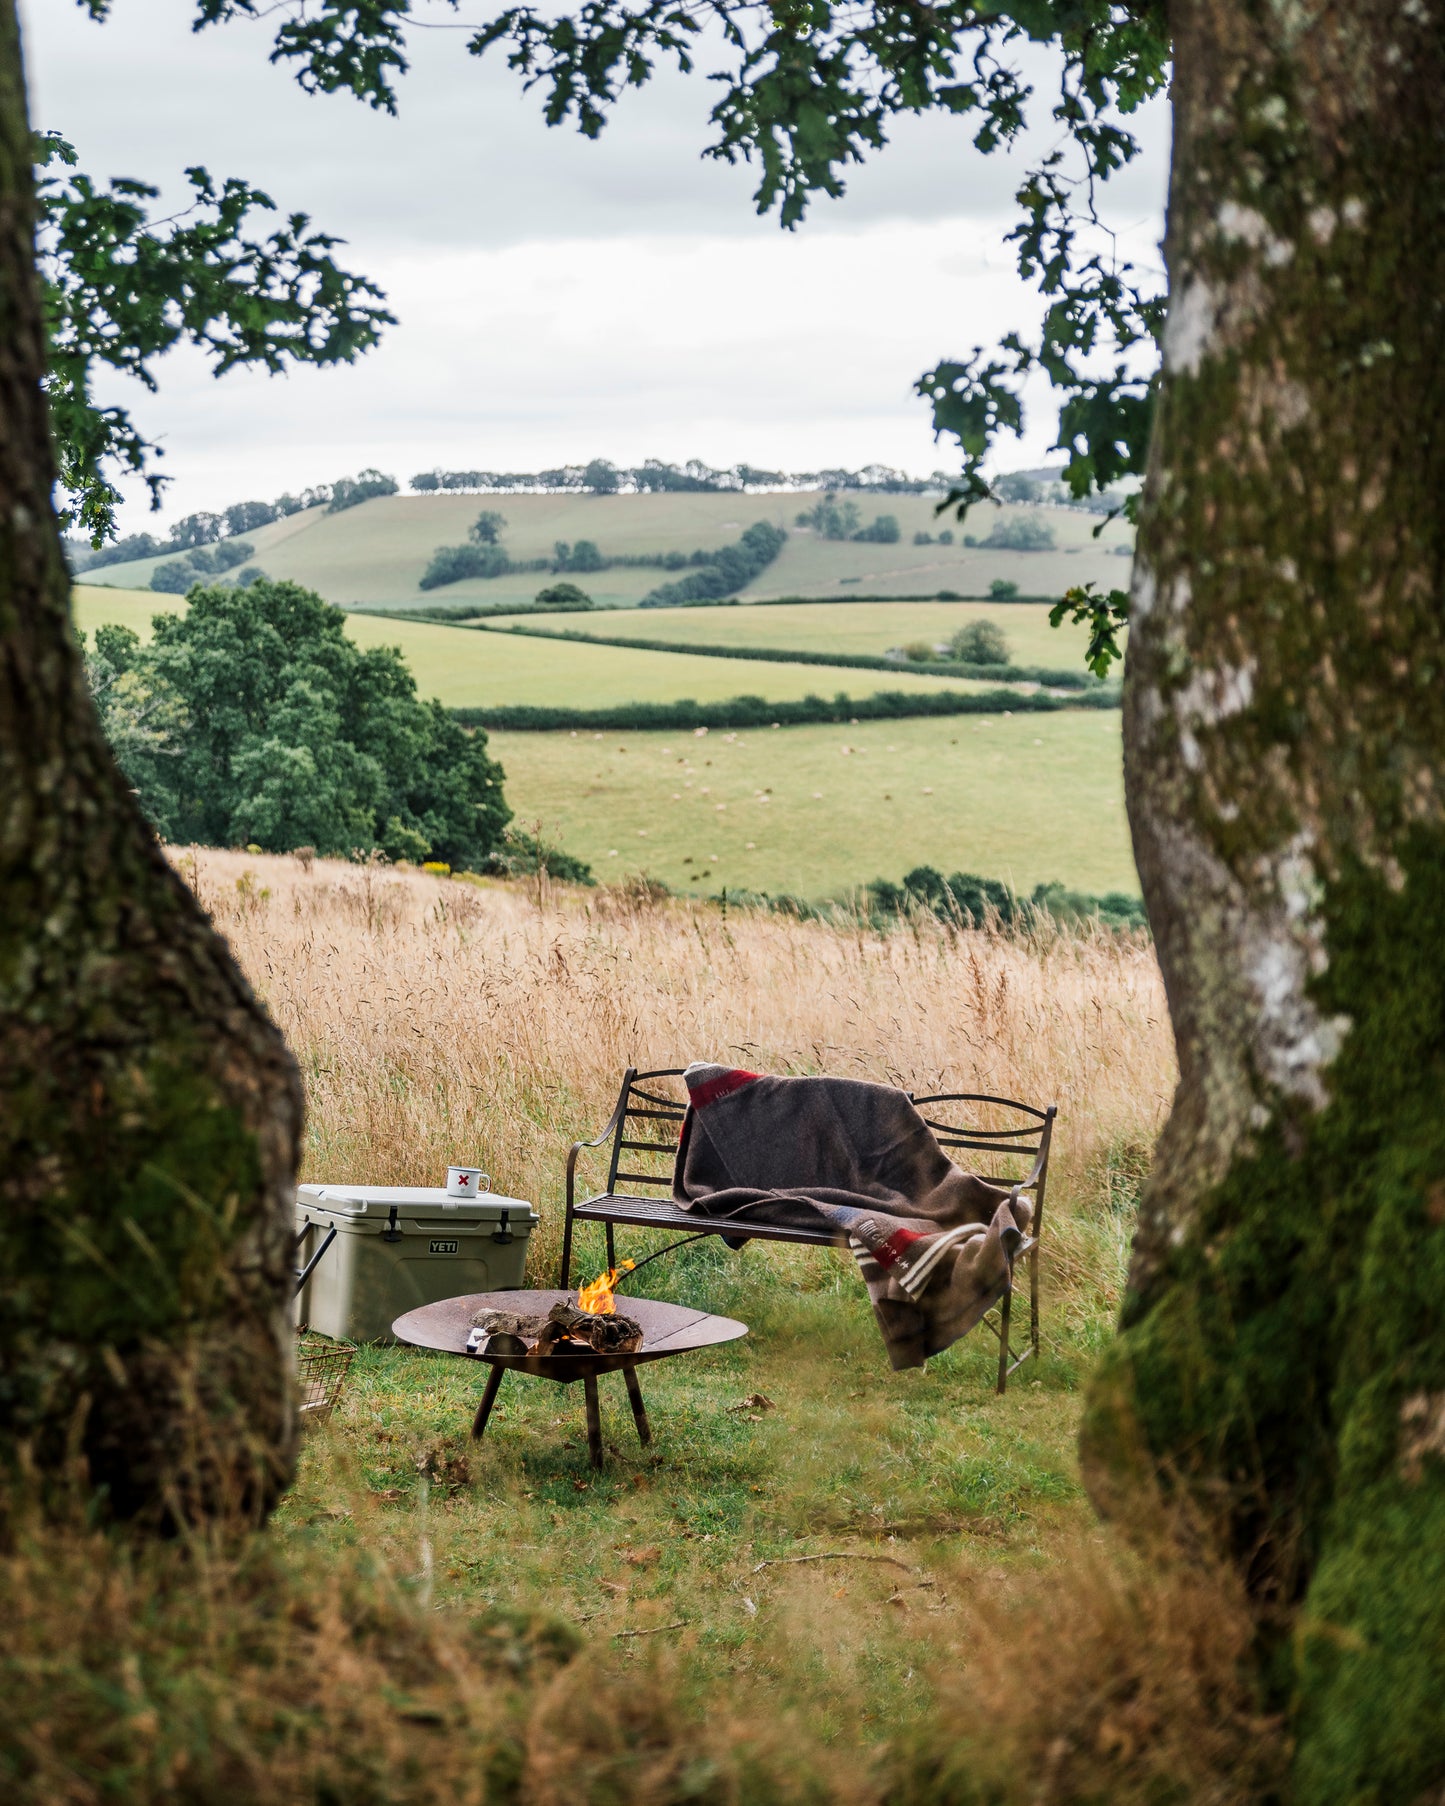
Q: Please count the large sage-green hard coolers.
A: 1